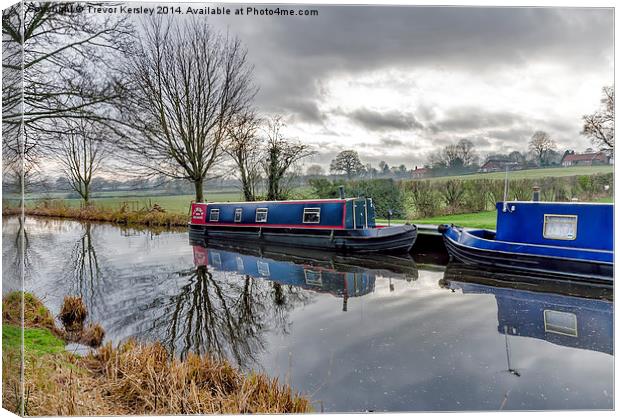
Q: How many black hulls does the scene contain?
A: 2